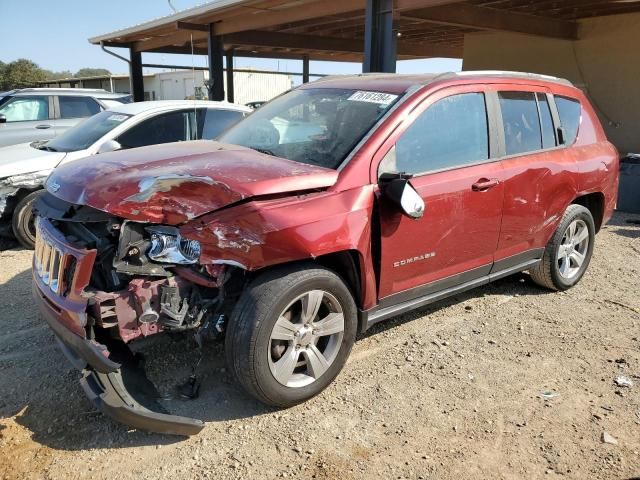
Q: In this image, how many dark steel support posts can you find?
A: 5